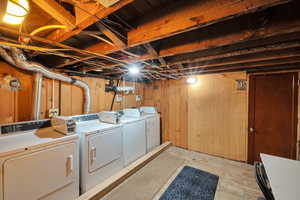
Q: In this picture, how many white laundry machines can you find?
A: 4